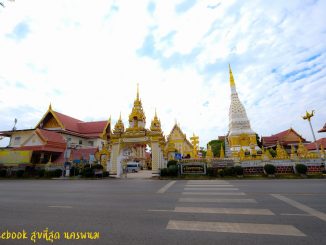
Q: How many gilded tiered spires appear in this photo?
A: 3